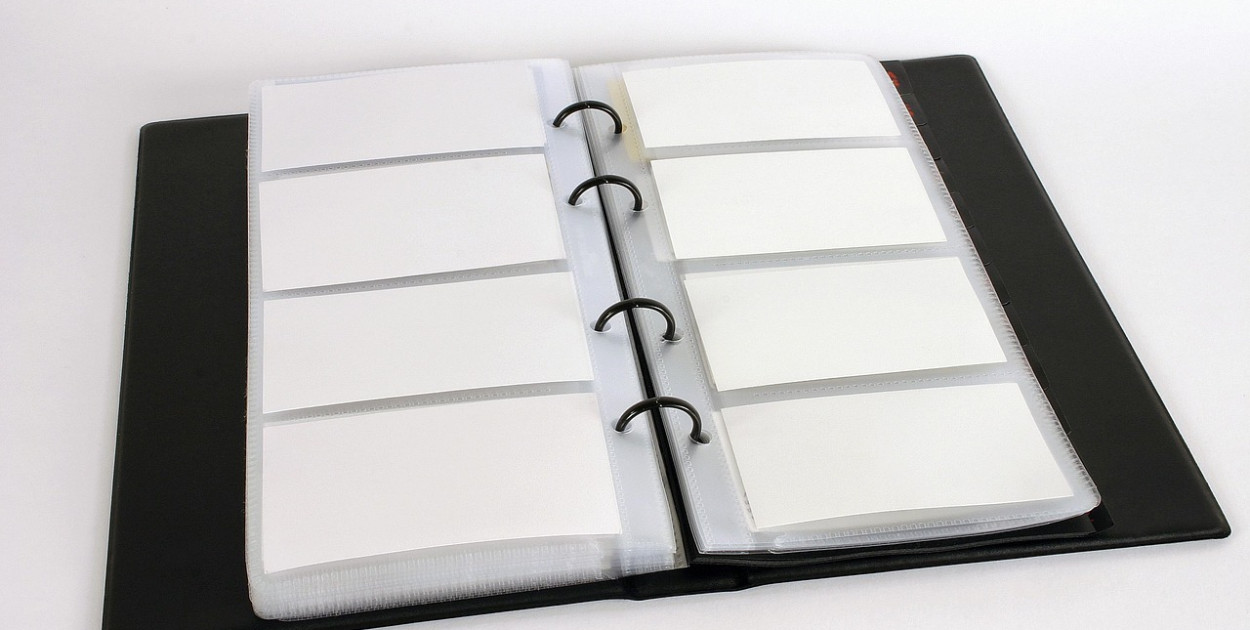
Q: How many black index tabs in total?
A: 11